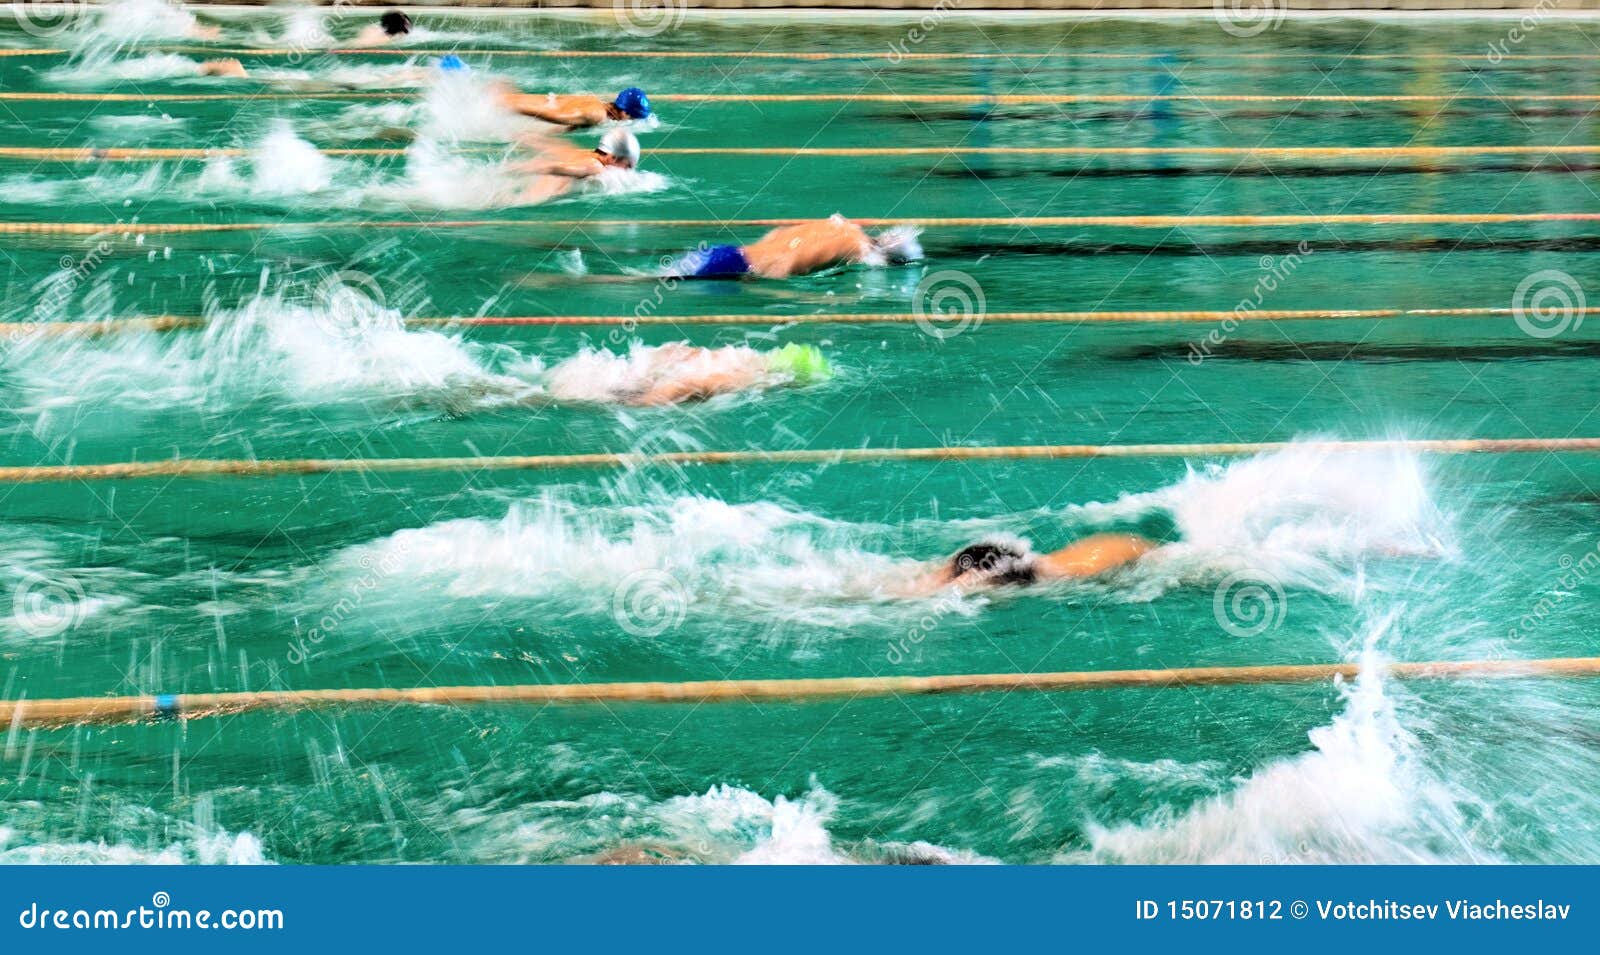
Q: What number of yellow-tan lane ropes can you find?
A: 7